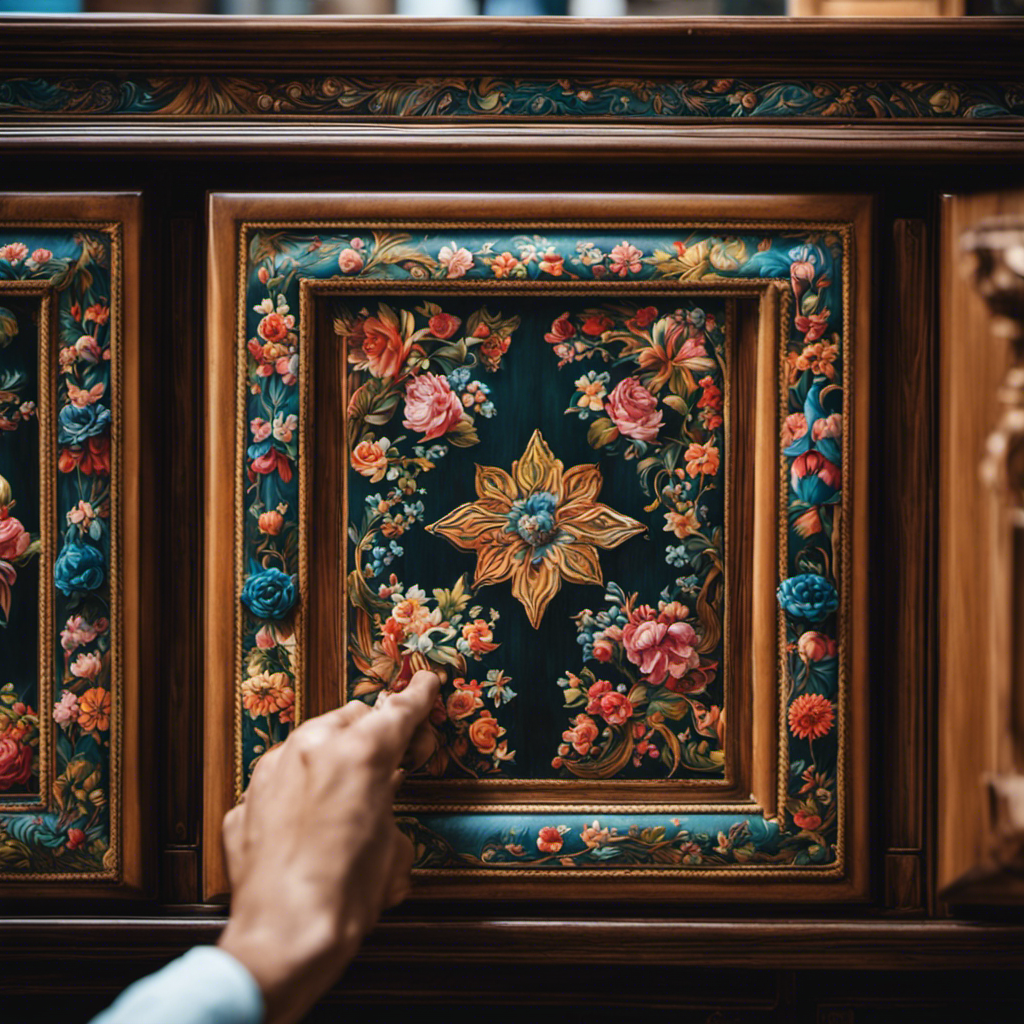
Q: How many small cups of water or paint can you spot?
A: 0